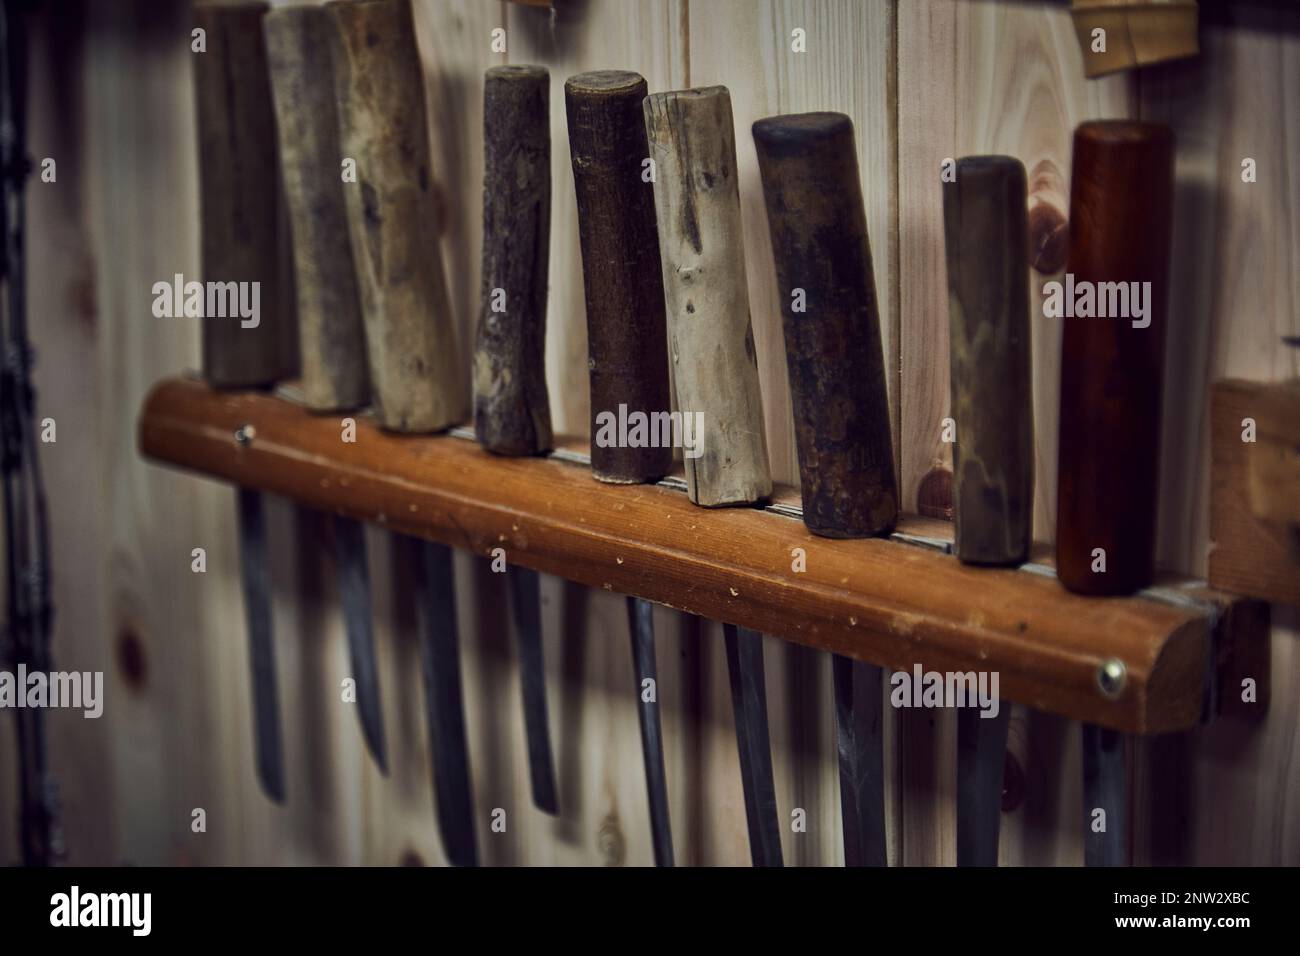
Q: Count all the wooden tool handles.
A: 9